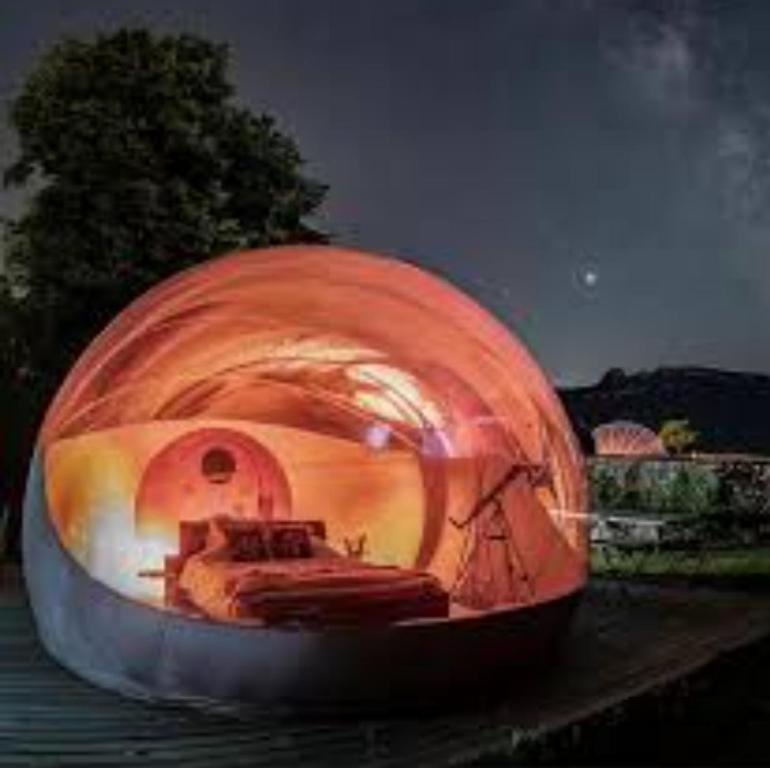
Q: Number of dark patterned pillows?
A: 2